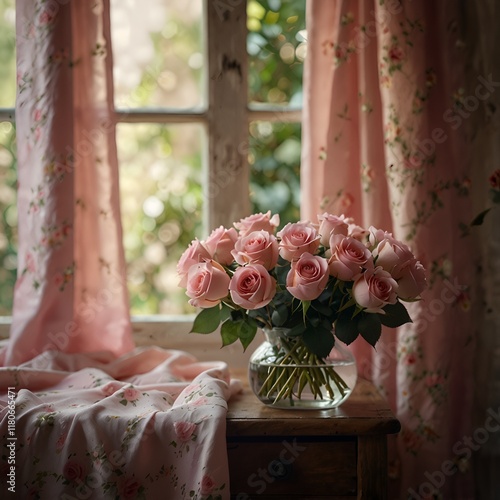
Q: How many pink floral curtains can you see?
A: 2